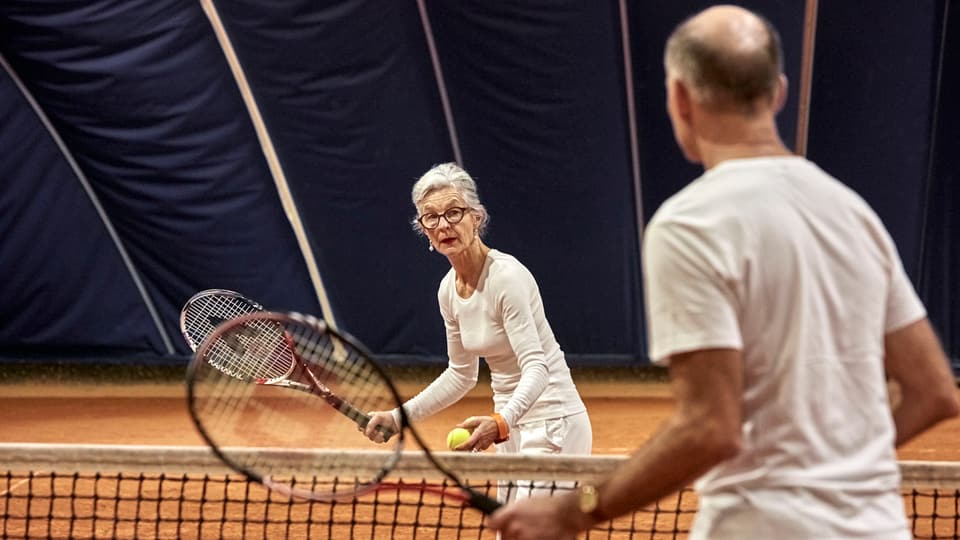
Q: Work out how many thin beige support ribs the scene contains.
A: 5